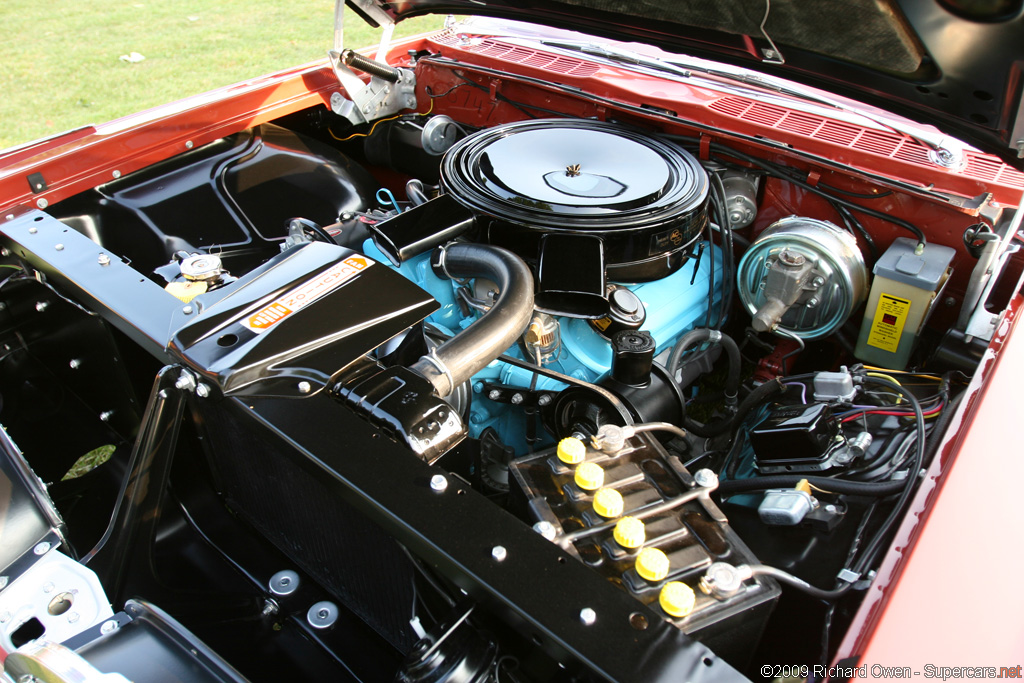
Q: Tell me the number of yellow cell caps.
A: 6